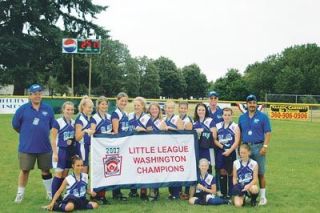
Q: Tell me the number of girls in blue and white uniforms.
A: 13